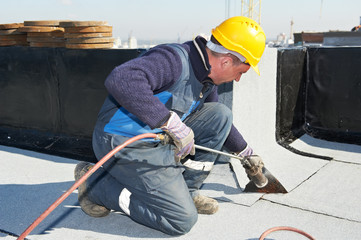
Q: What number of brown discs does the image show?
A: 14